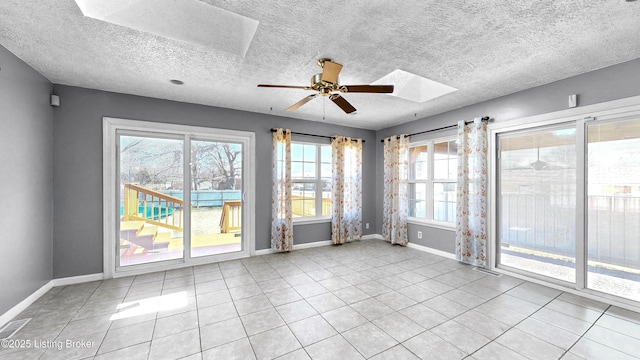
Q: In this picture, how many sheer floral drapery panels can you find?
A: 4